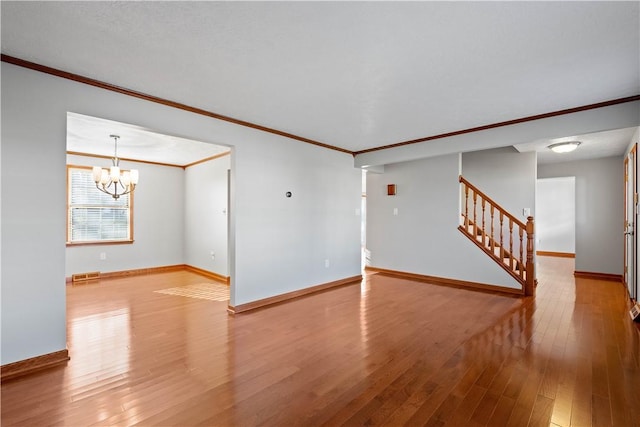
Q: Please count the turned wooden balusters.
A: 7